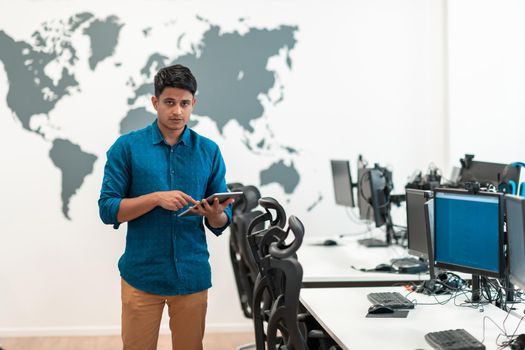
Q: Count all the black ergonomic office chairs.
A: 4